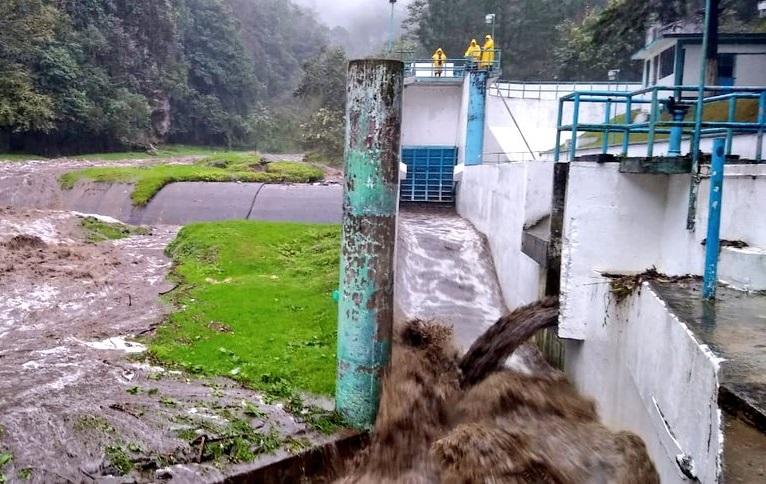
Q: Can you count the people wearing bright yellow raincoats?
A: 3